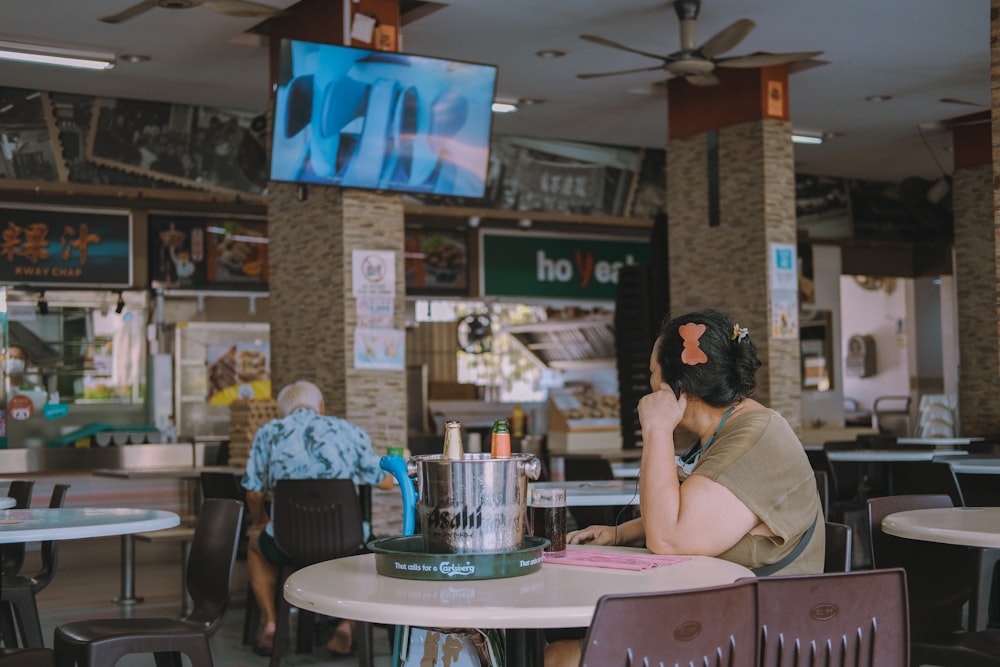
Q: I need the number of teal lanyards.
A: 1